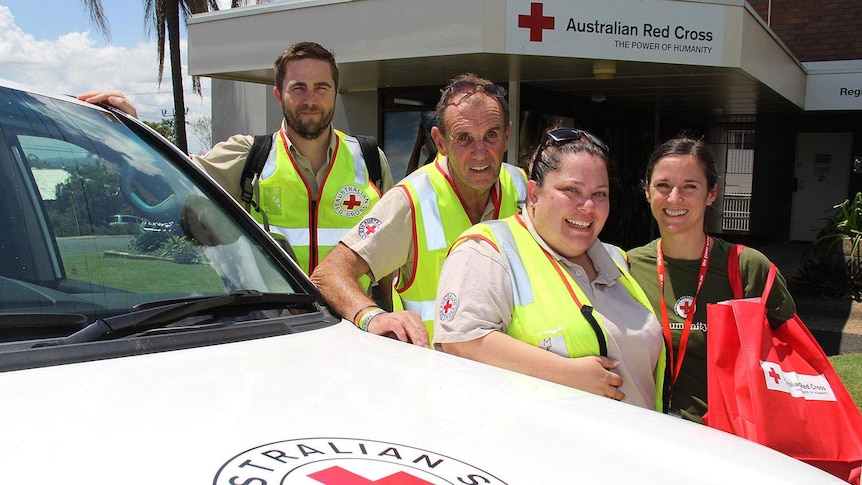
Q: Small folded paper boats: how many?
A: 0